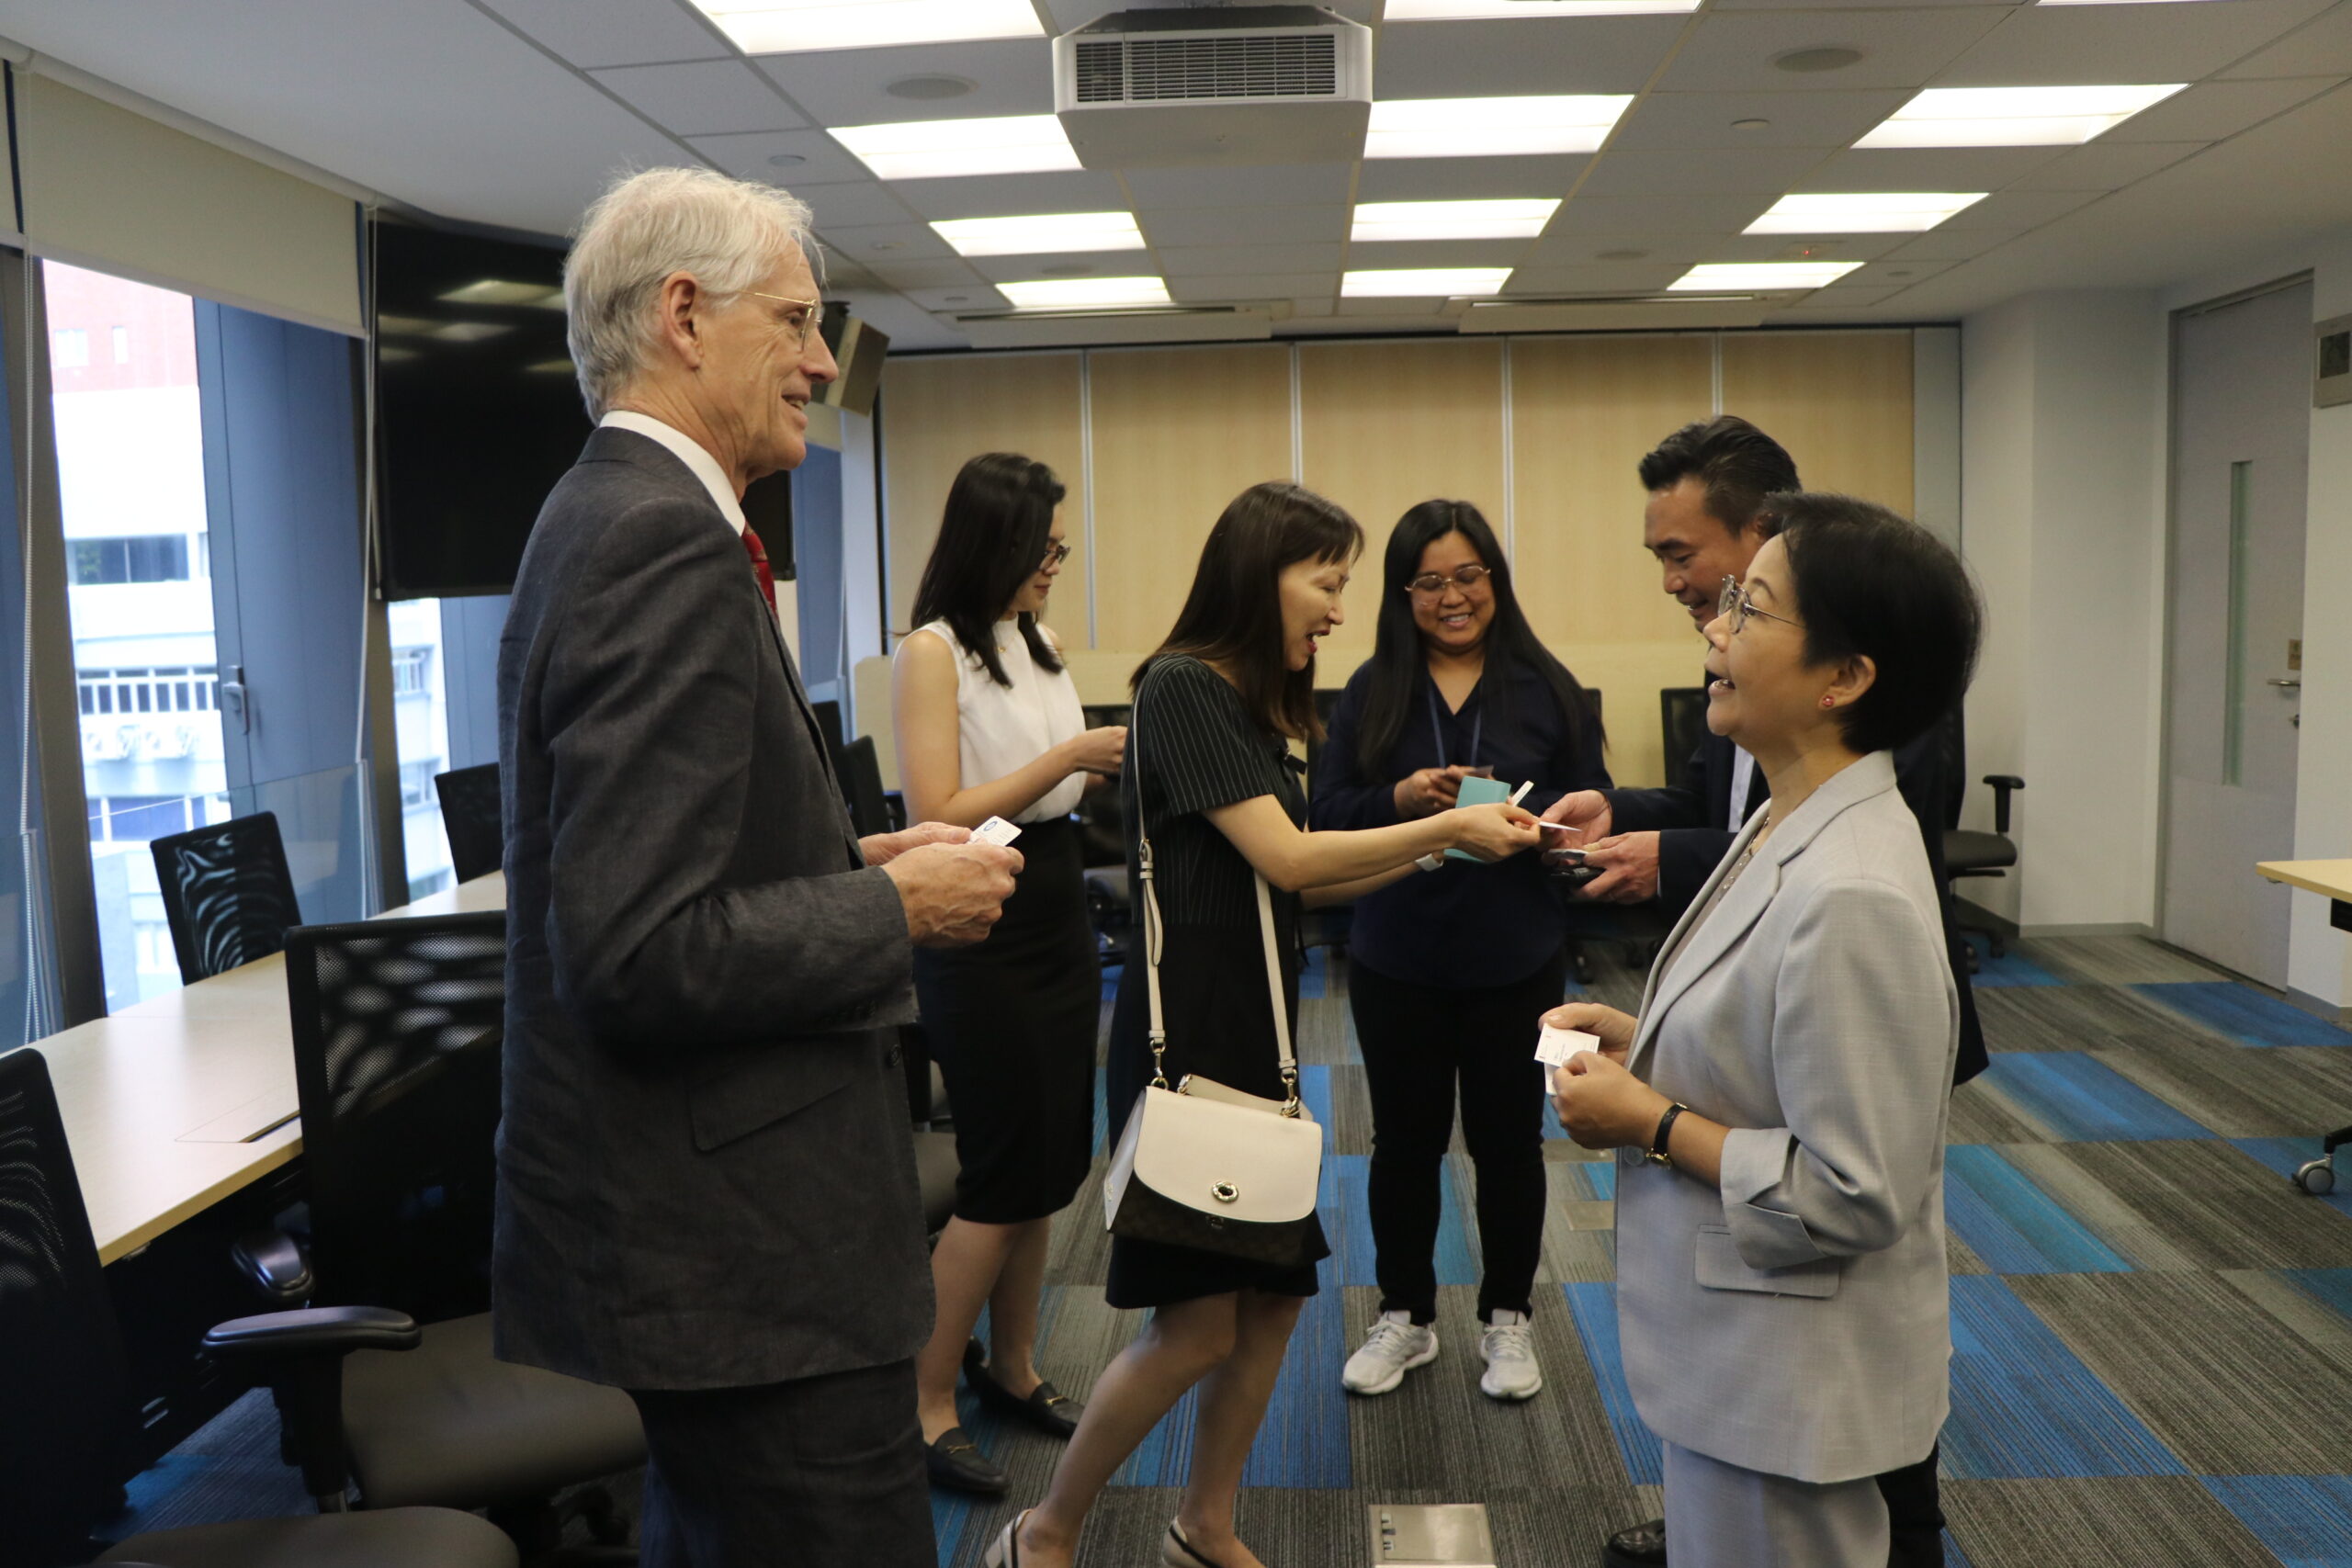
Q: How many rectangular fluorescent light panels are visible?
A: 12